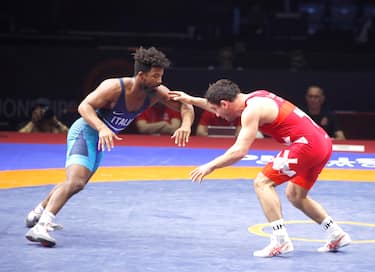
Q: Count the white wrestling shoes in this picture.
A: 4